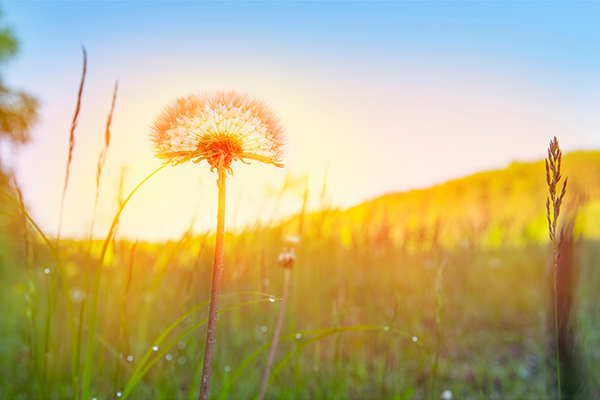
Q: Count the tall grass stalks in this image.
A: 3